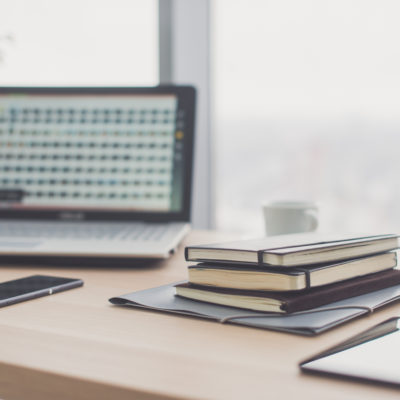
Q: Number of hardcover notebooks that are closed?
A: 3